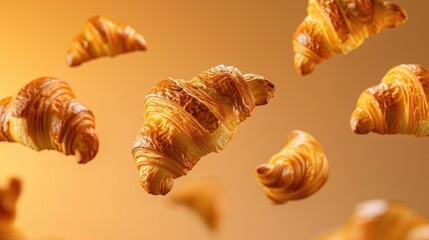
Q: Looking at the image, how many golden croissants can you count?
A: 9